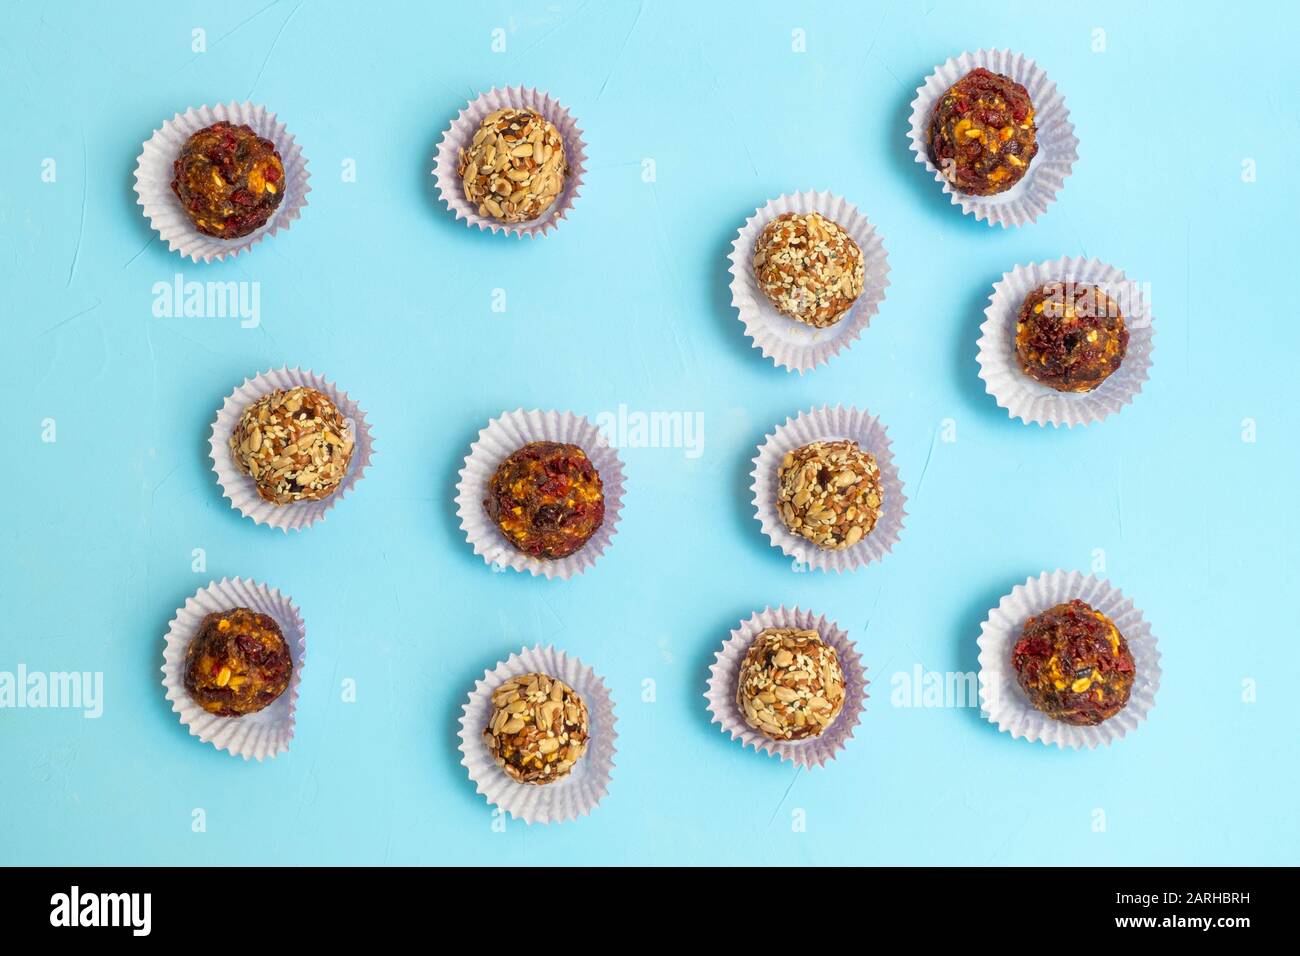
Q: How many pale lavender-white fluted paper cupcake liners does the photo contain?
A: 12